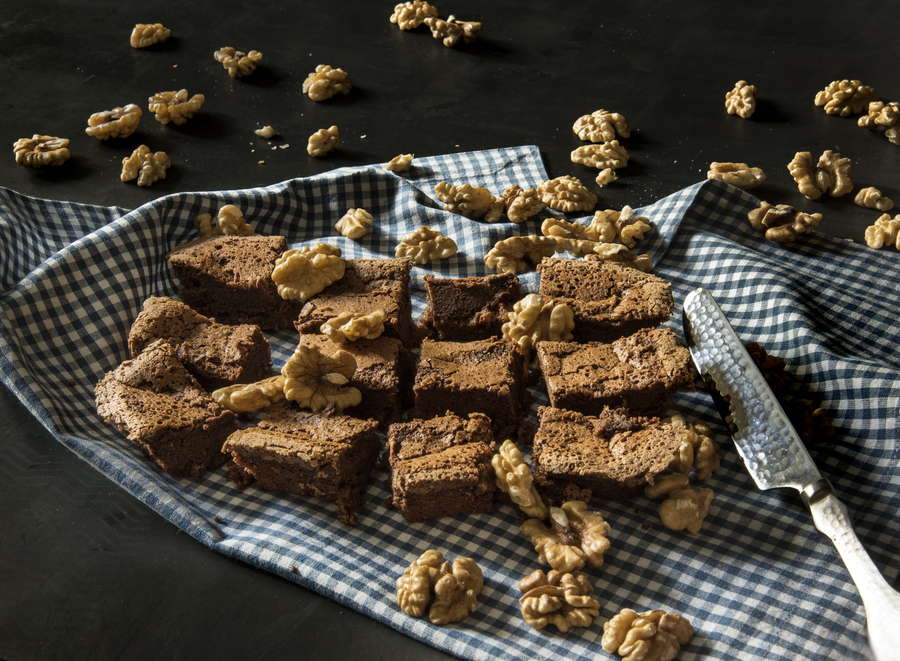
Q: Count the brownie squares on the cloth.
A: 12